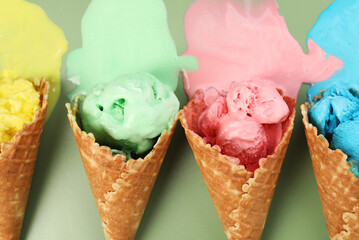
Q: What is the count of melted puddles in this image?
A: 4